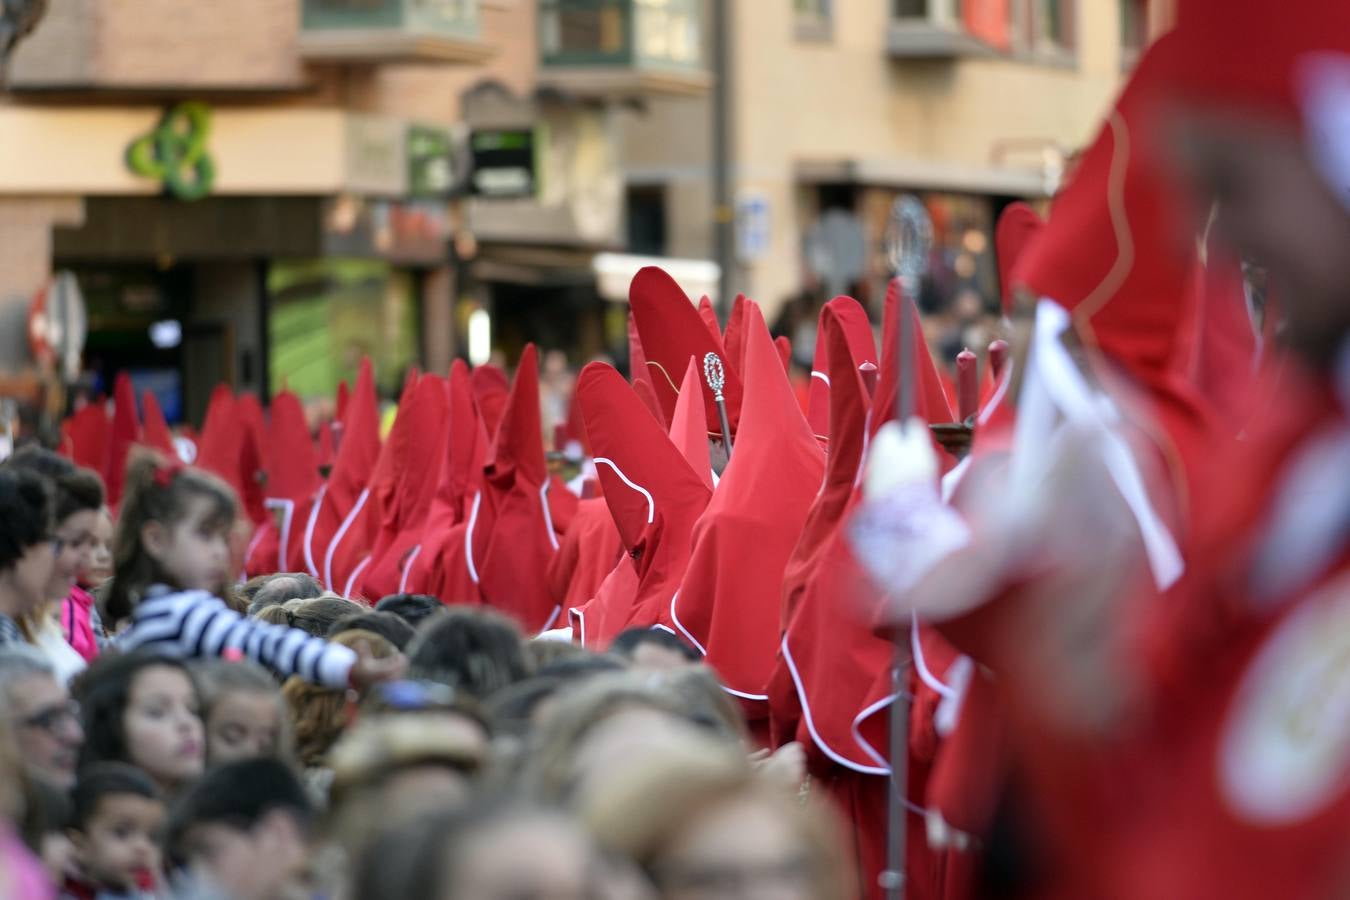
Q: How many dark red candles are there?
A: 3